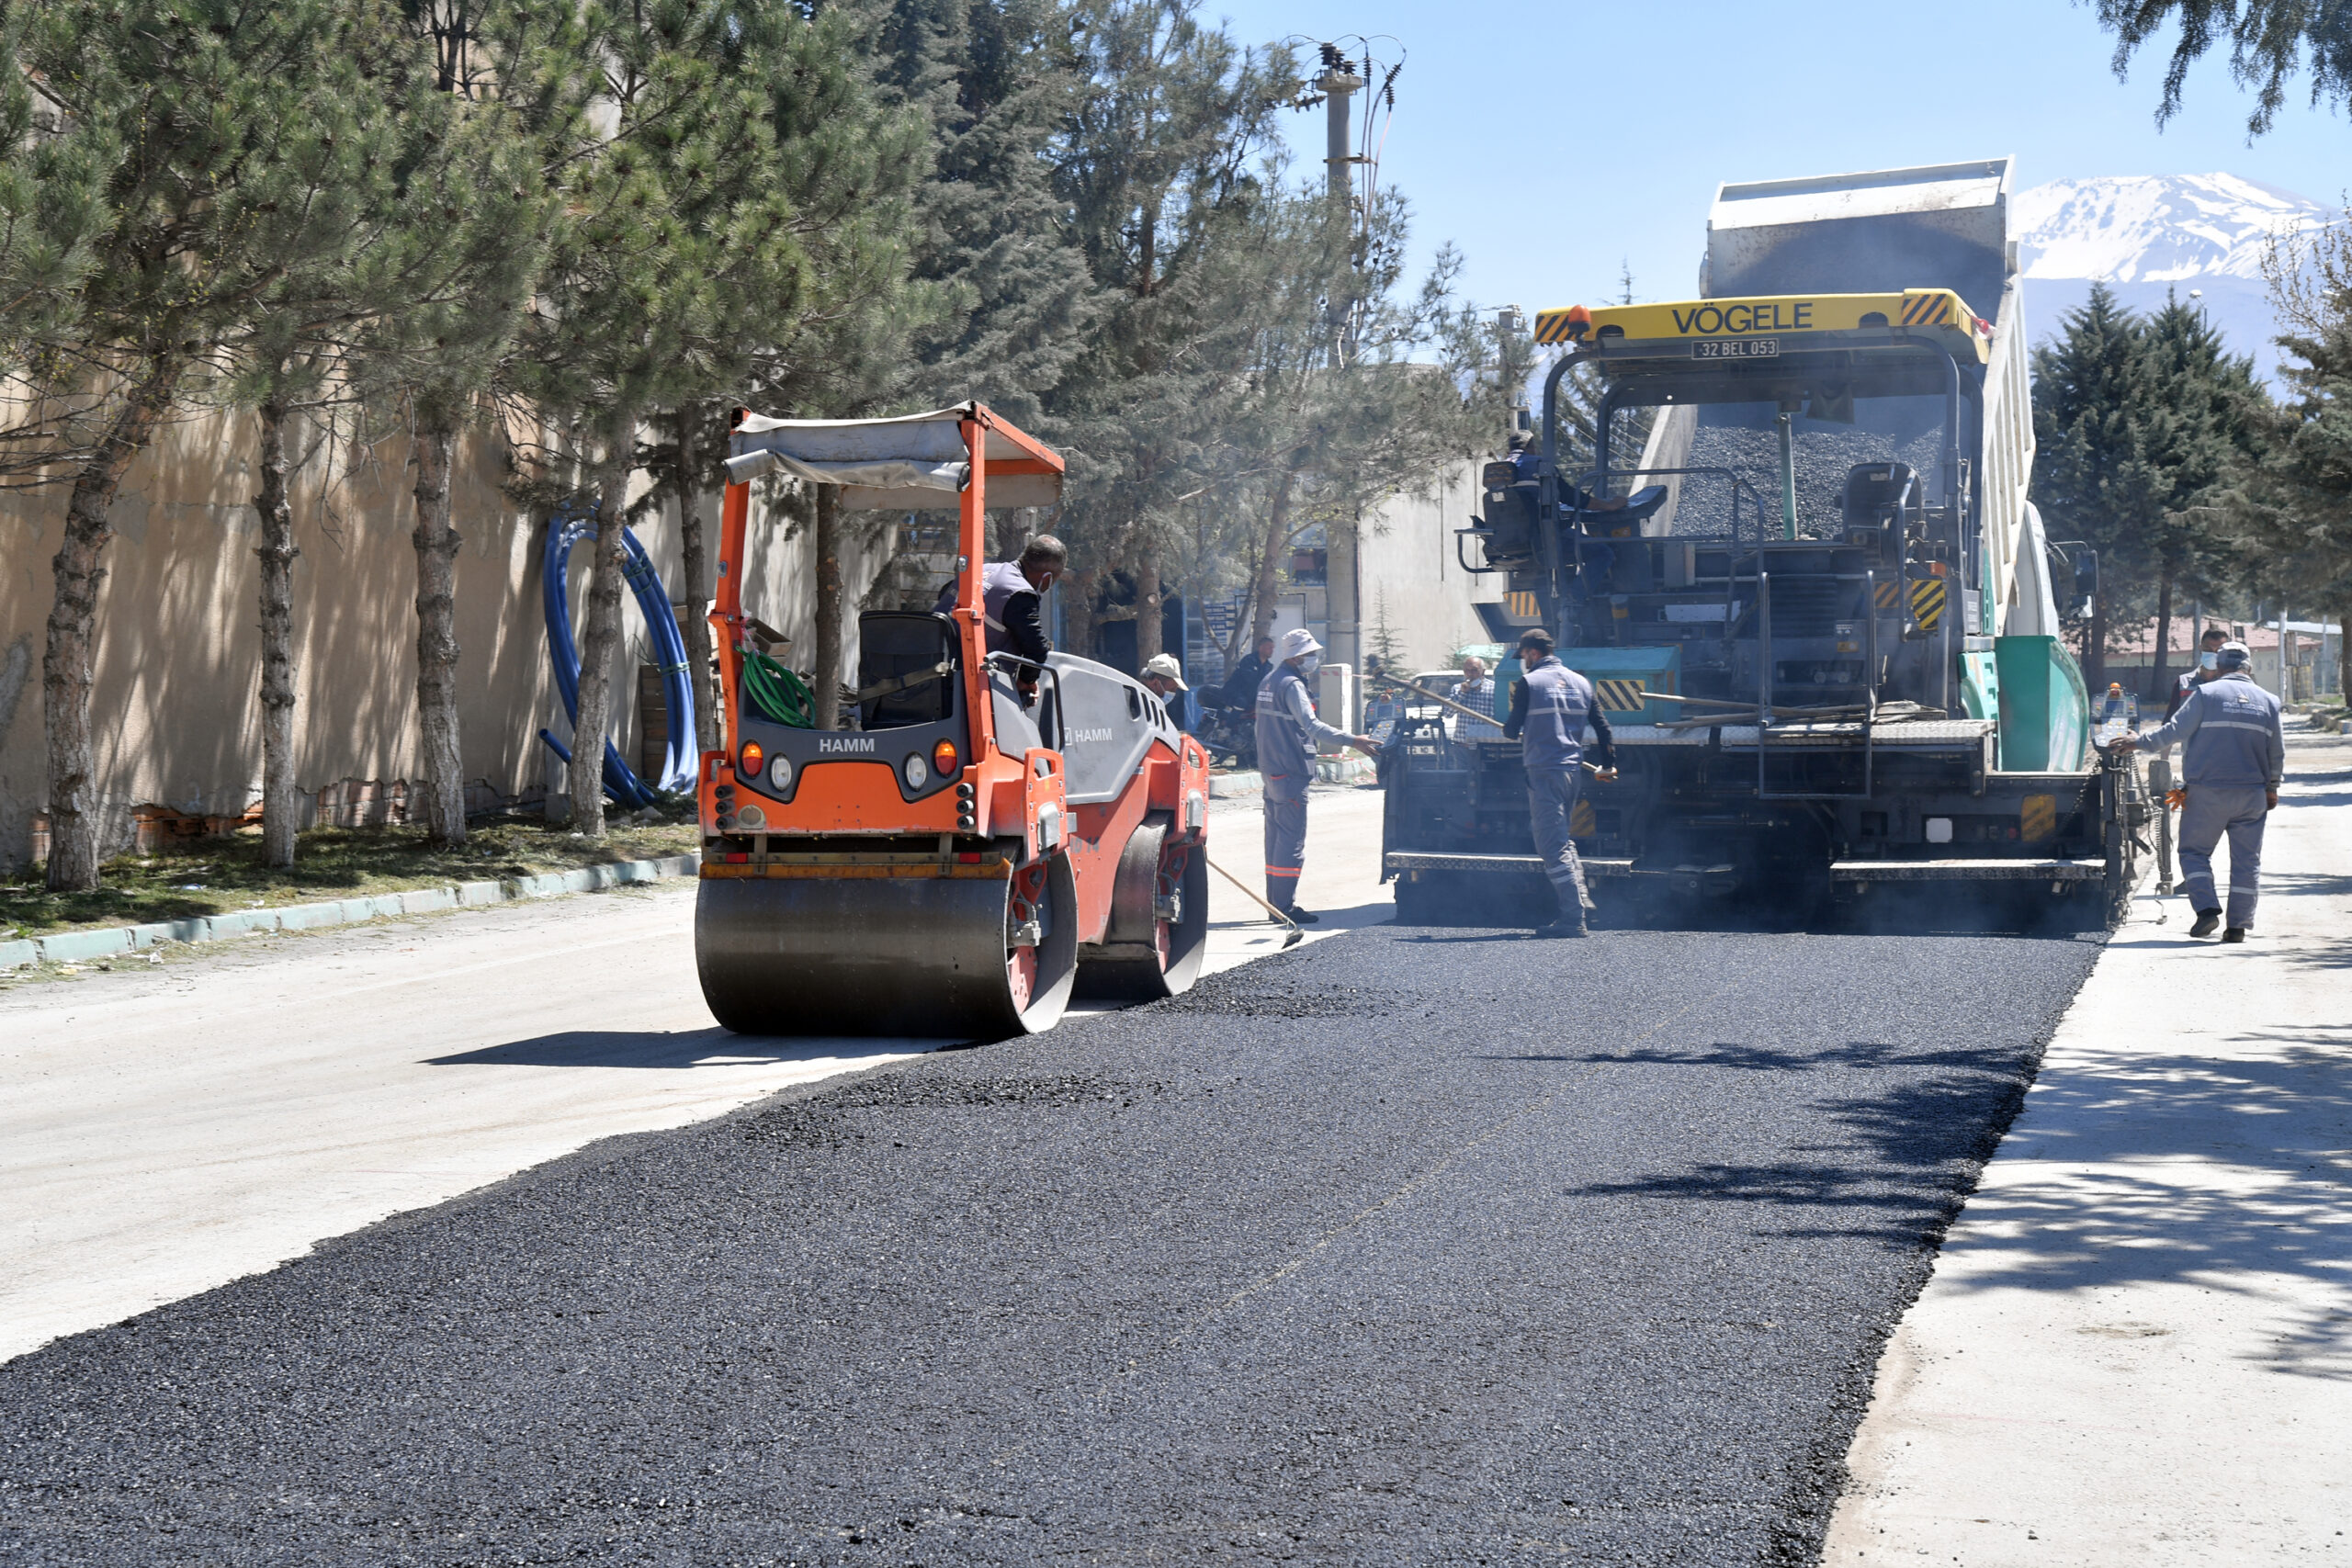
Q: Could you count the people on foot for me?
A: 6